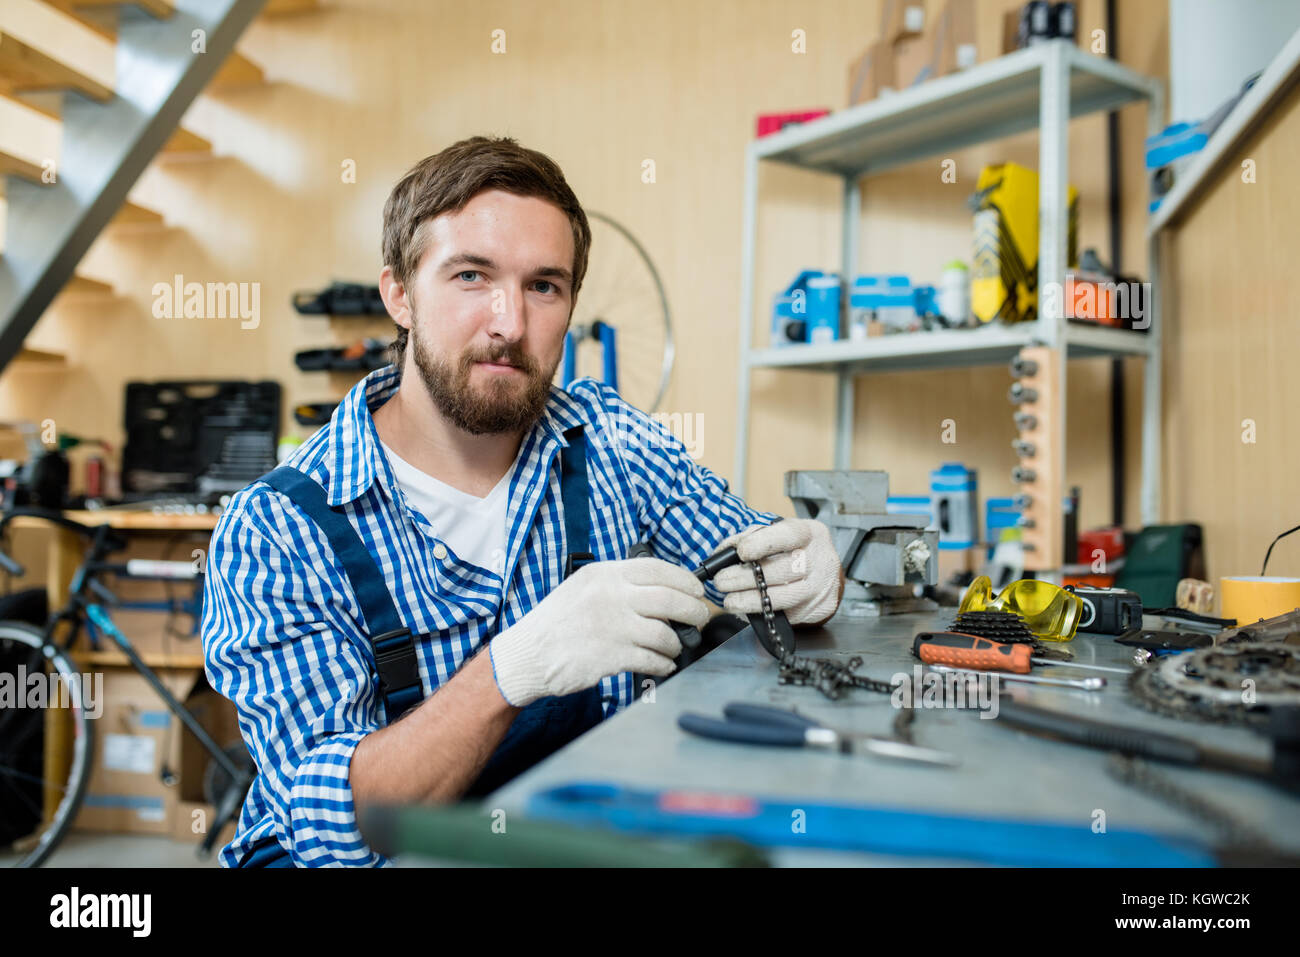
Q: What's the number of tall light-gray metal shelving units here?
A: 1